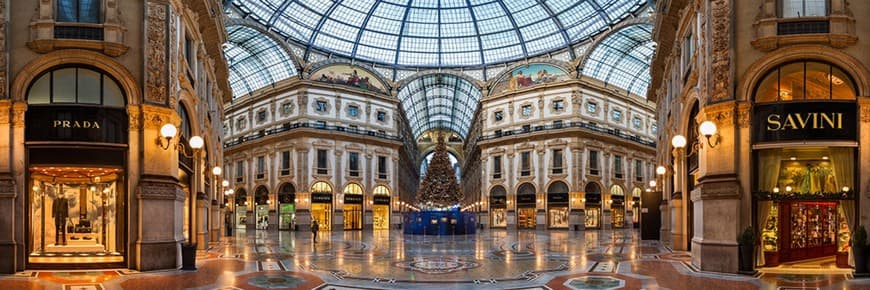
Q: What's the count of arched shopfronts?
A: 14